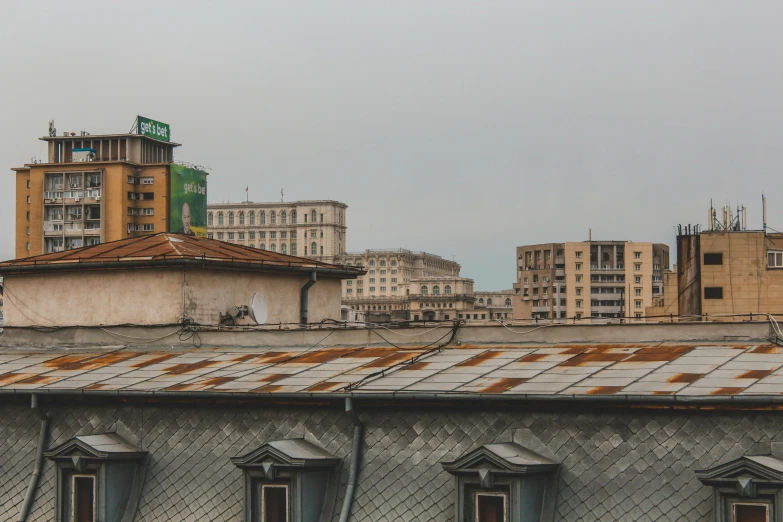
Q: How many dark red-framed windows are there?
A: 4